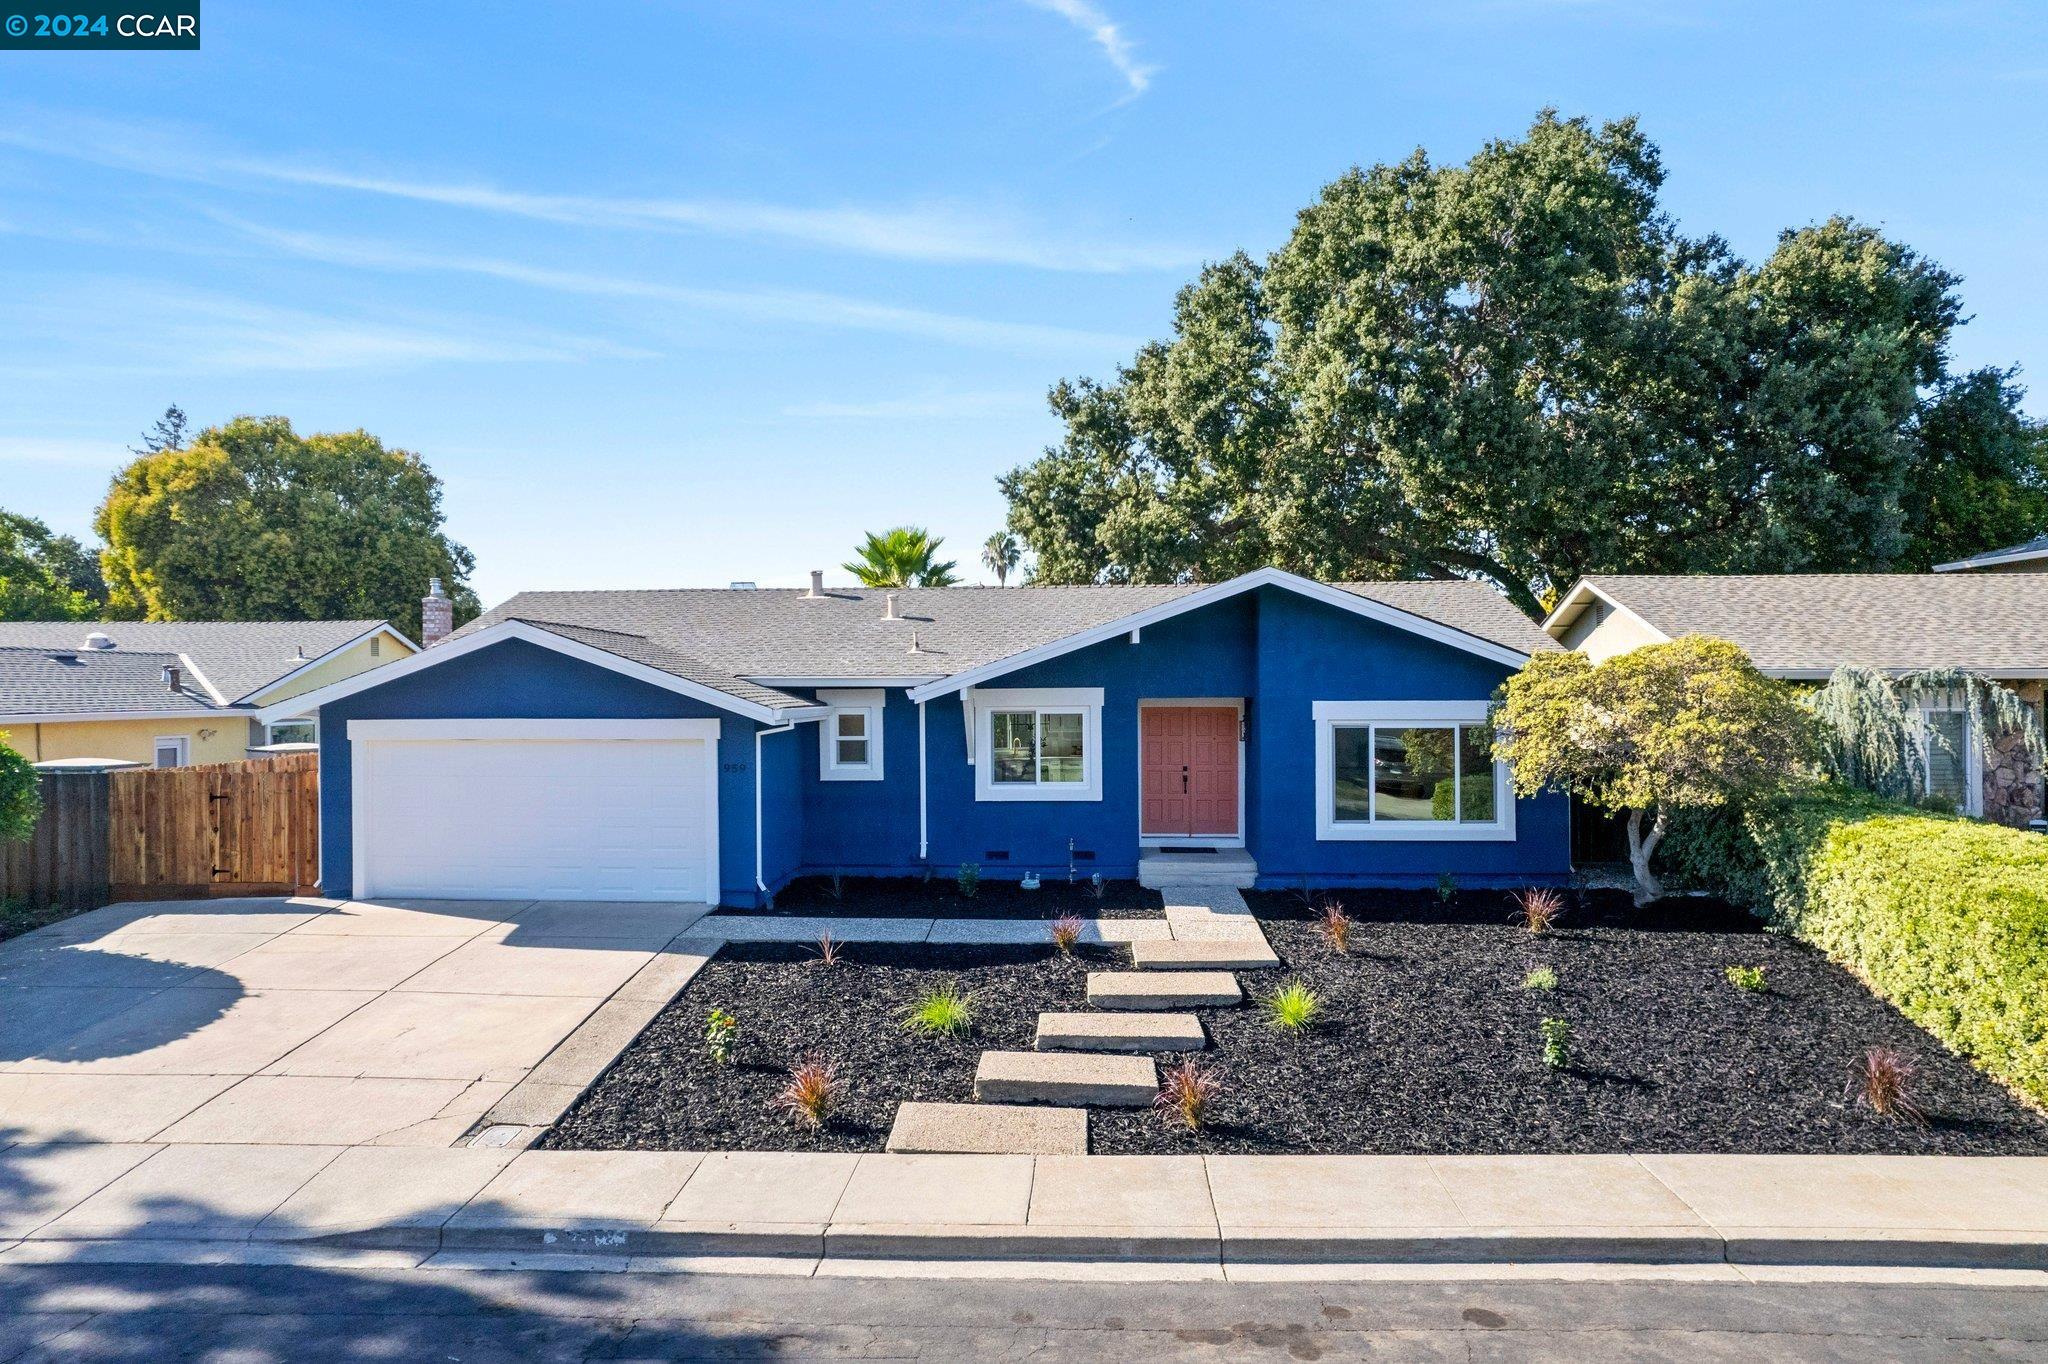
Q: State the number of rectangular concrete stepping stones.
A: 5